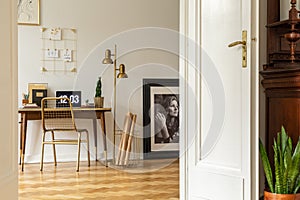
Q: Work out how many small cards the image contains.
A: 3